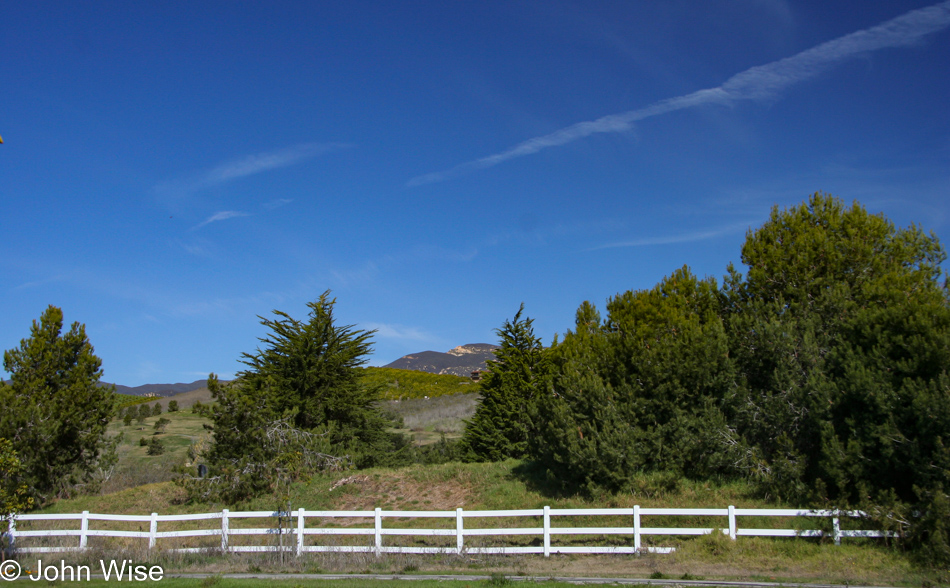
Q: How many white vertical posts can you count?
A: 11